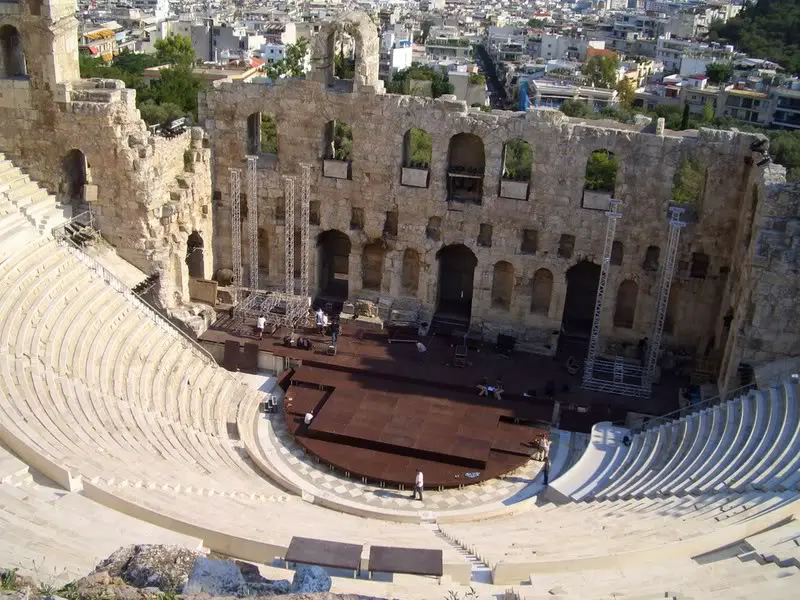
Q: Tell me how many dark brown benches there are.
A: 2